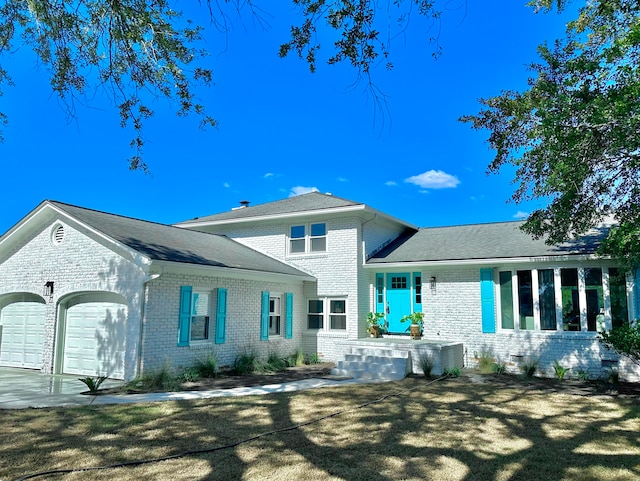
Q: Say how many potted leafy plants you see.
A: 2